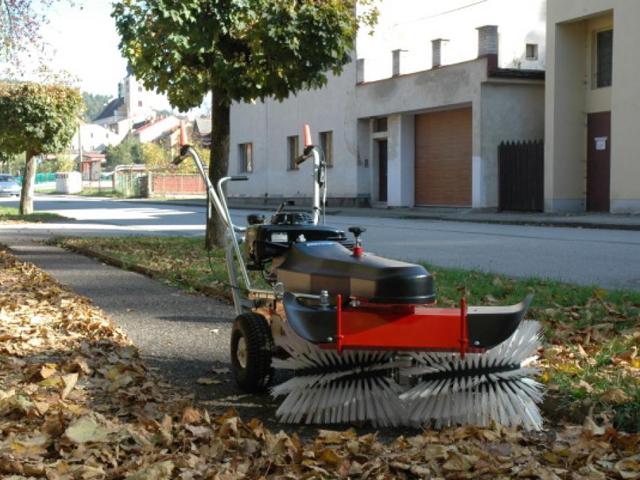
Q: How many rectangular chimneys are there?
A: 4